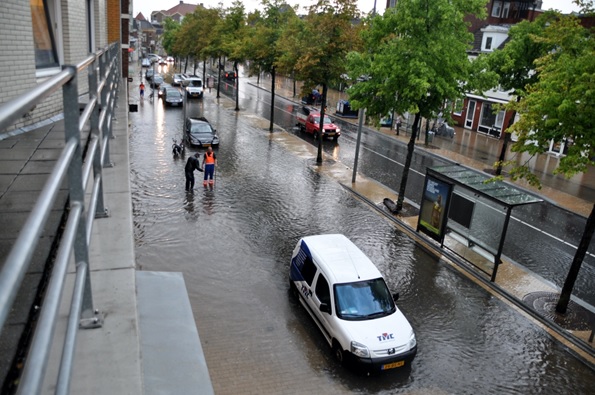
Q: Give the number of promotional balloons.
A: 0